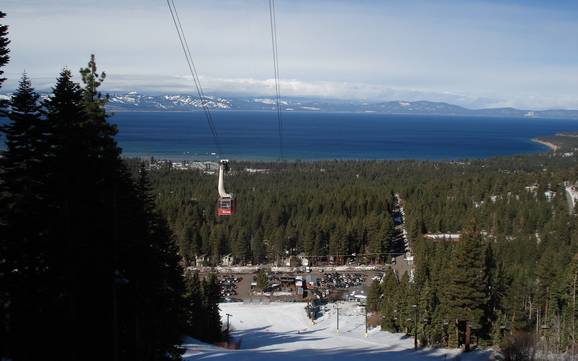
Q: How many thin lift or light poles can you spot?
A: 4